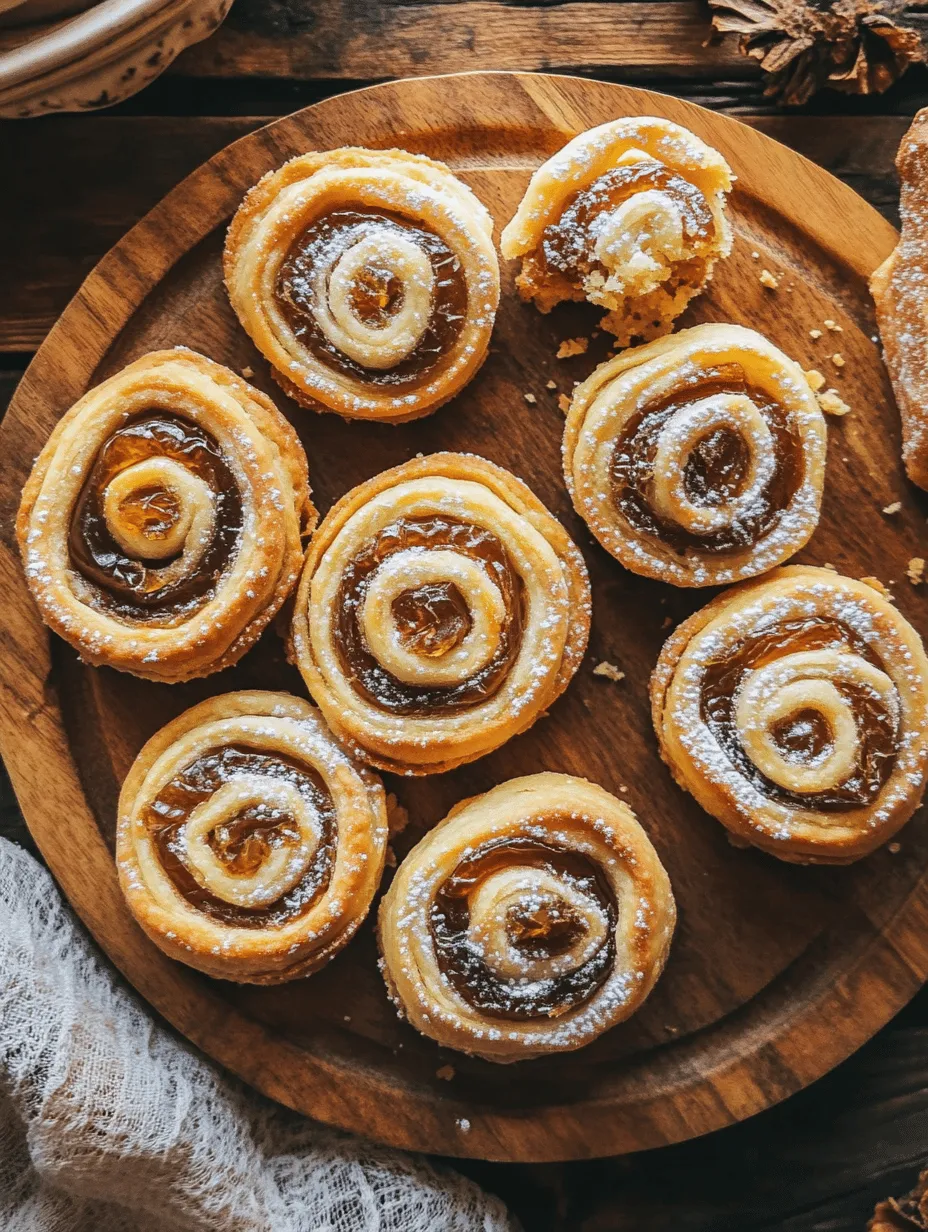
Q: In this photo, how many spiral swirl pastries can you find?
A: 8